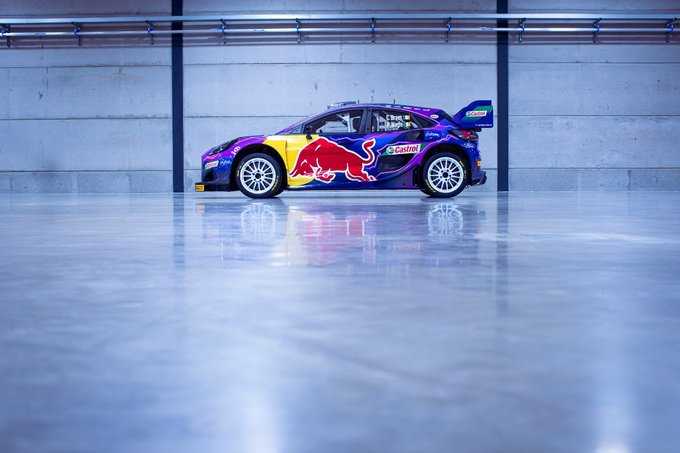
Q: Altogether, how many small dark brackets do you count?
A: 10